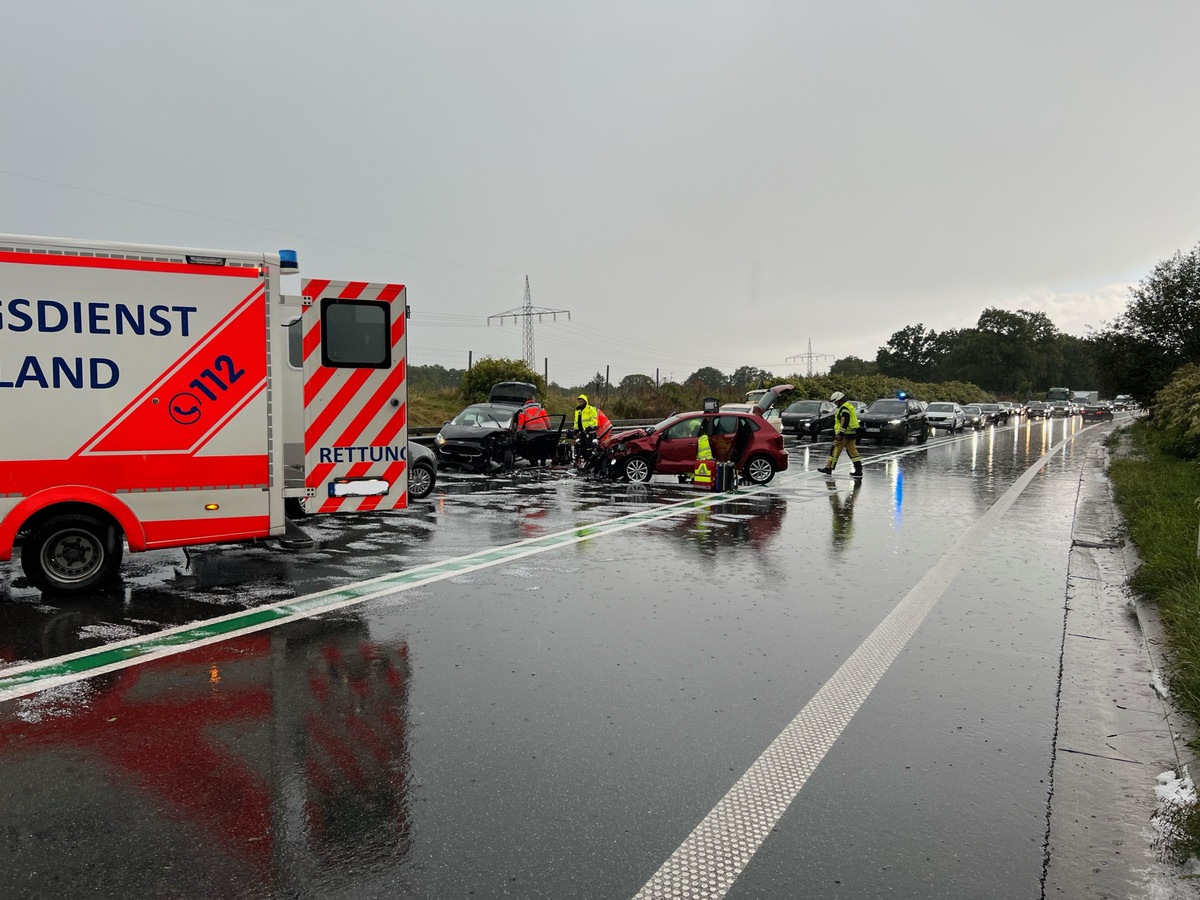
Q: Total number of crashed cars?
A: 2